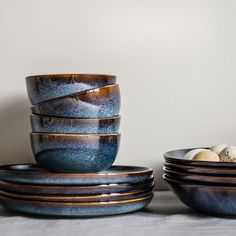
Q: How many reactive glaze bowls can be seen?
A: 8